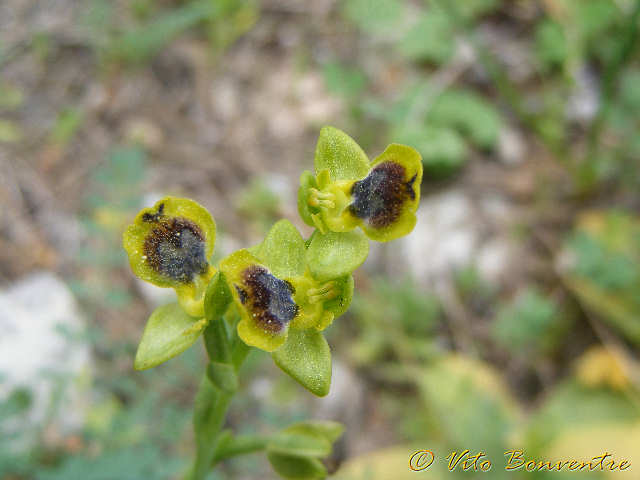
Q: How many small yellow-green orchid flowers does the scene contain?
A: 3